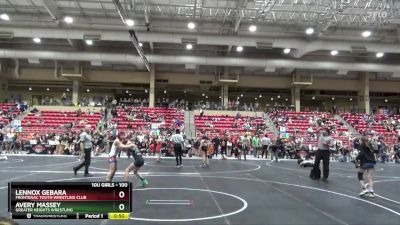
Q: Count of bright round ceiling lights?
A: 15